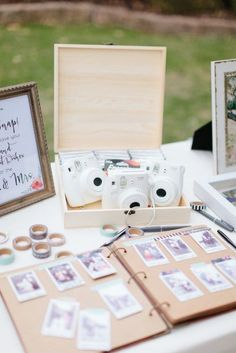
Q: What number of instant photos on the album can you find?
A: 12